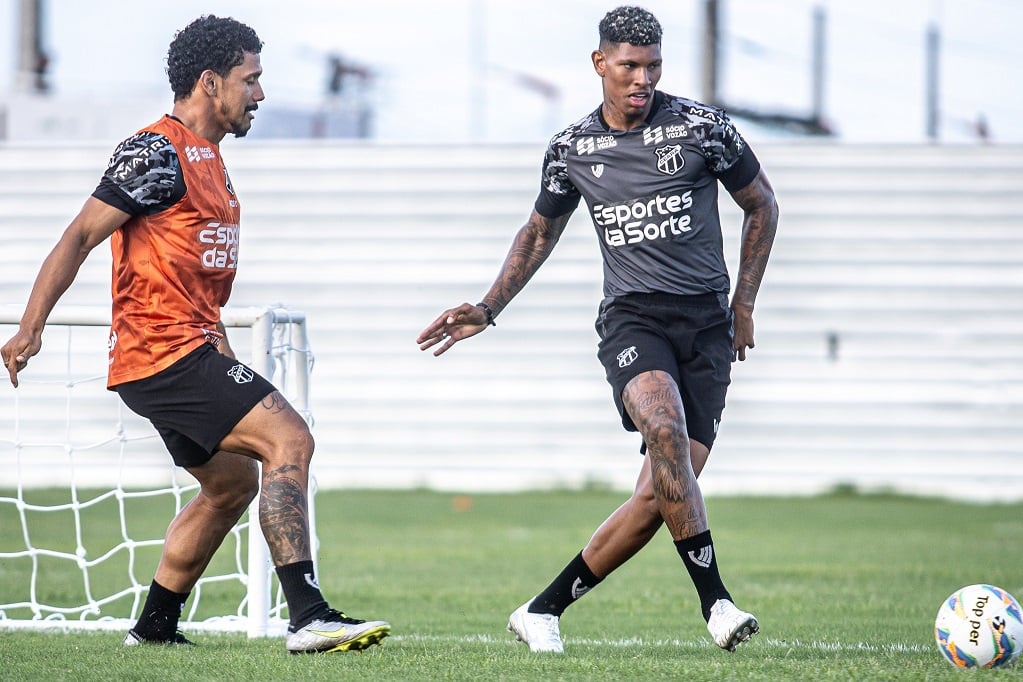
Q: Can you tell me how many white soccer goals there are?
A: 1